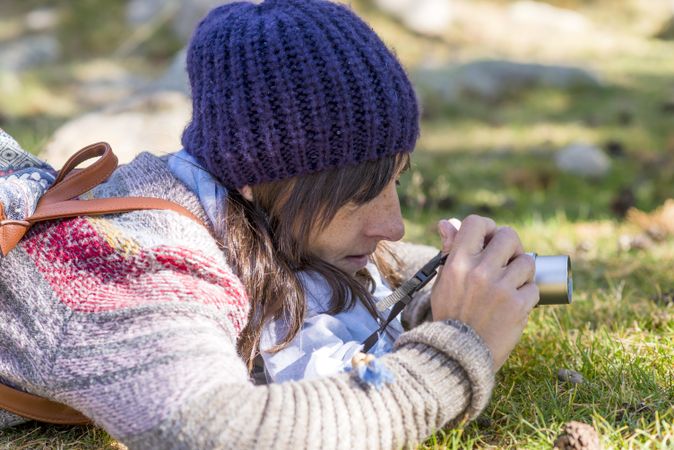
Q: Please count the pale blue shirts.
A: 1